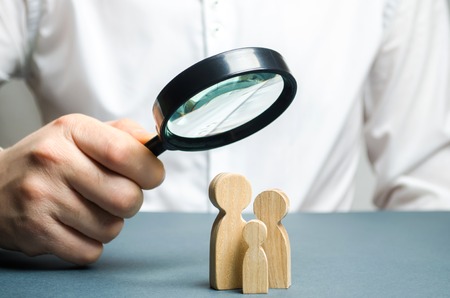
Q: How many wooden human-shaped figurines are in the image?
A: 3